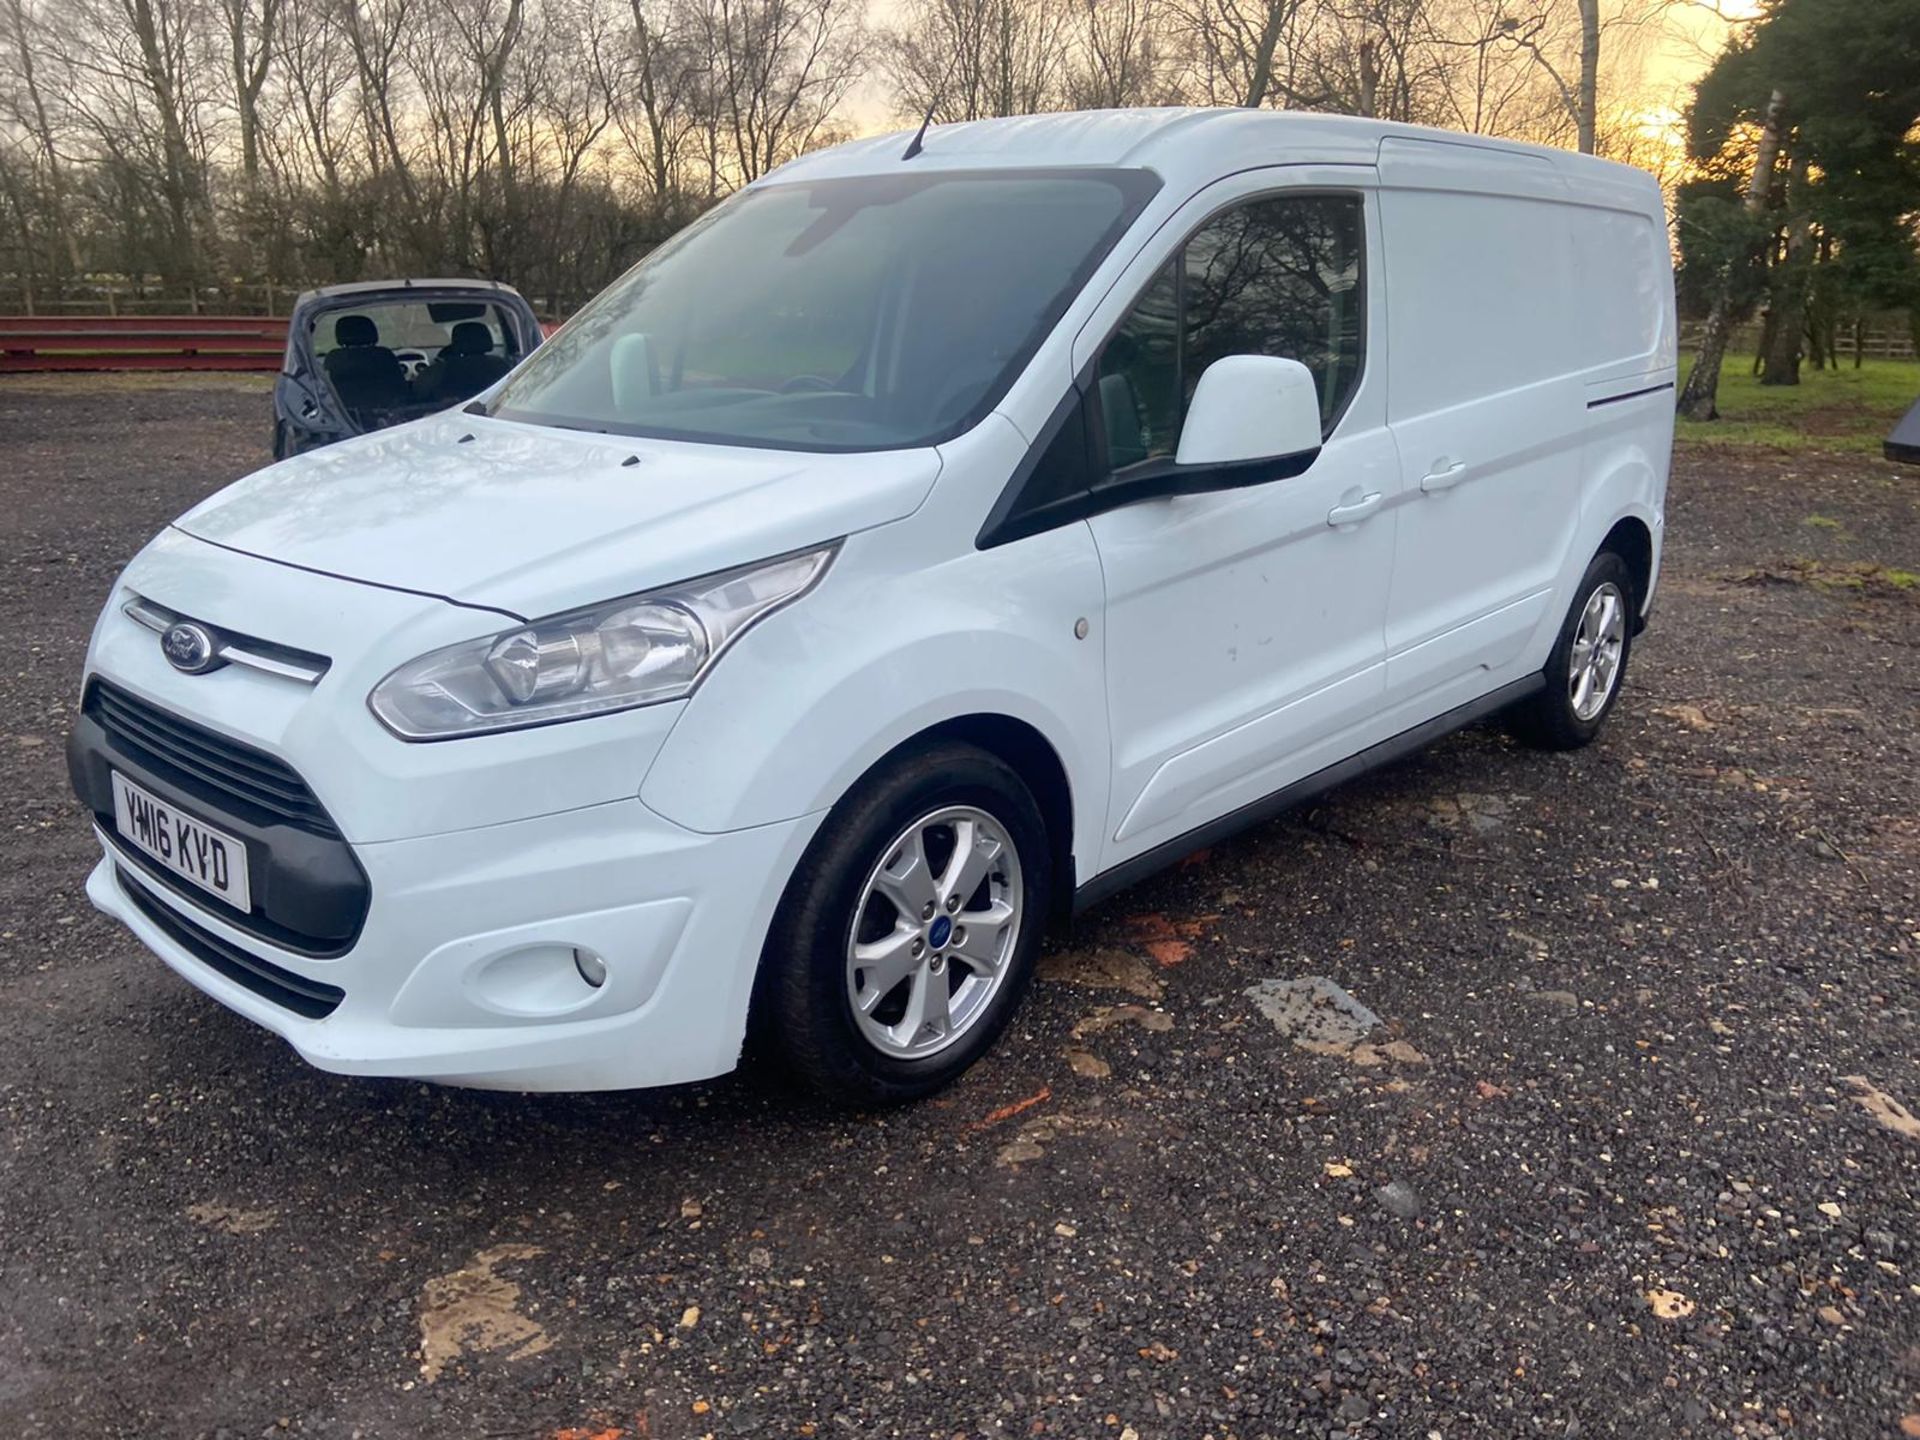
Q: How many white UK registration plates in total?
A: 1